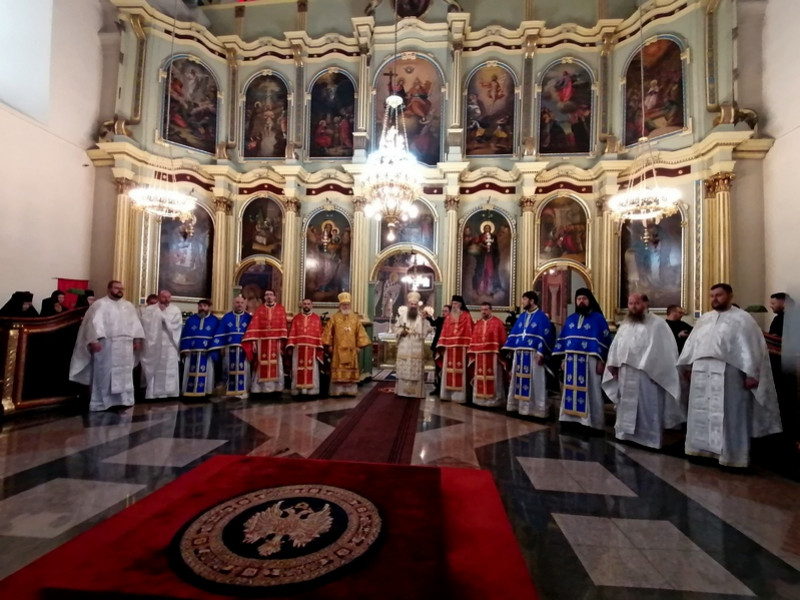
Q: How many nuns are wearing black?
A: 3